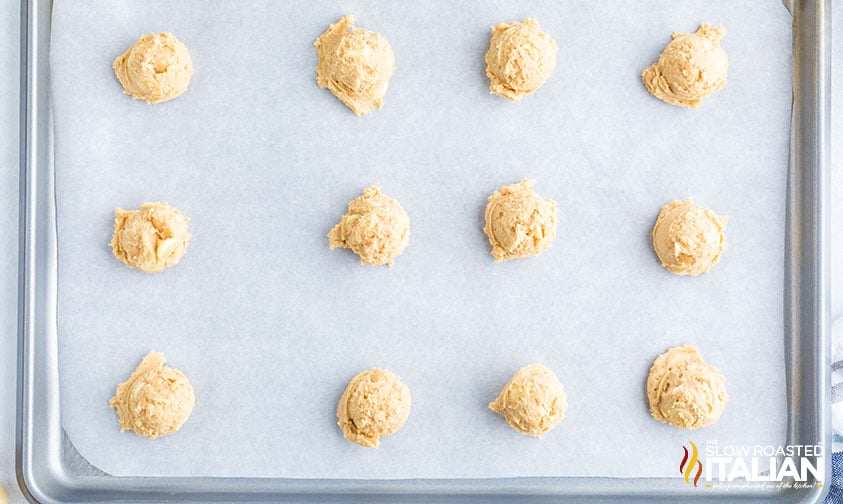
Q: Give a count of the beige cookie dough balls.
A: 12